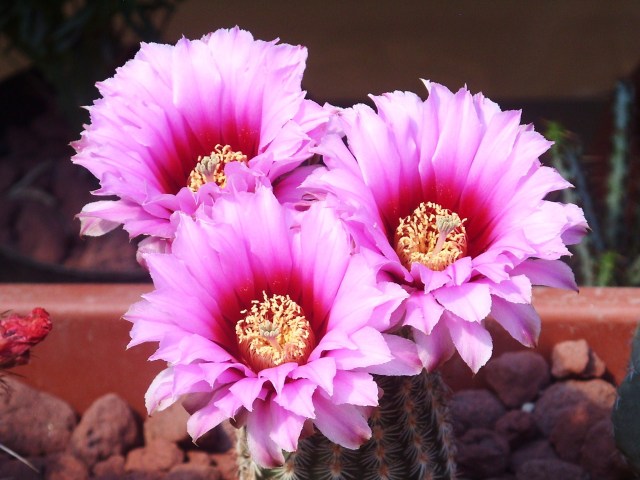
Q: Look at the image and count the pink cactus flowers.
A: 3